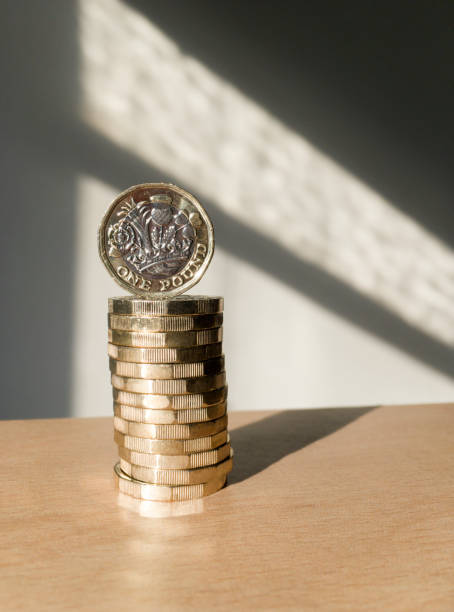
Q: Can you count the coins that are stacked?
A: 13